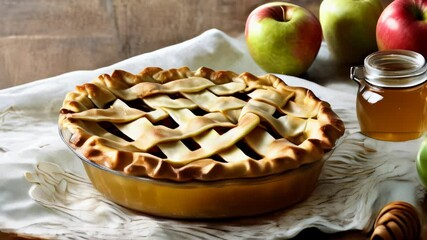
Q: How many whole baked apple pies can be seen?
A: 1